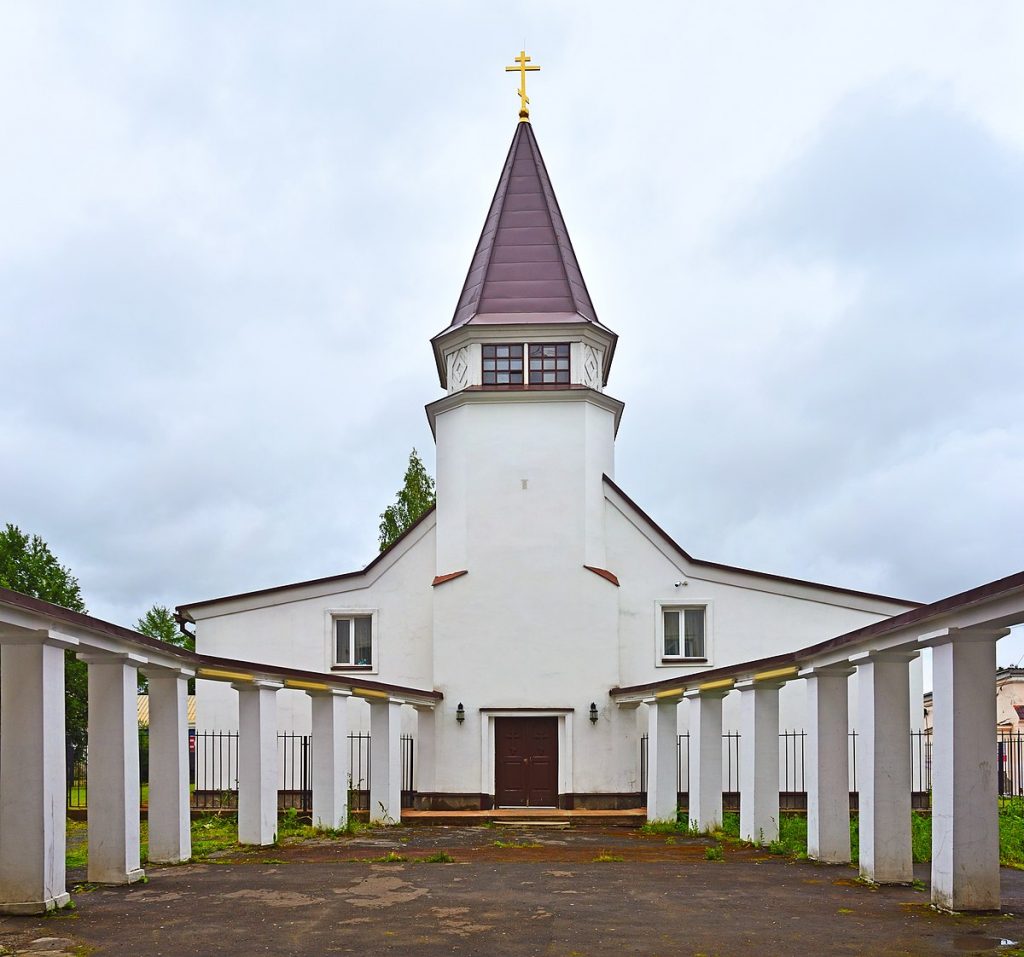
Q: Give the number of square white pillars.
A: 12